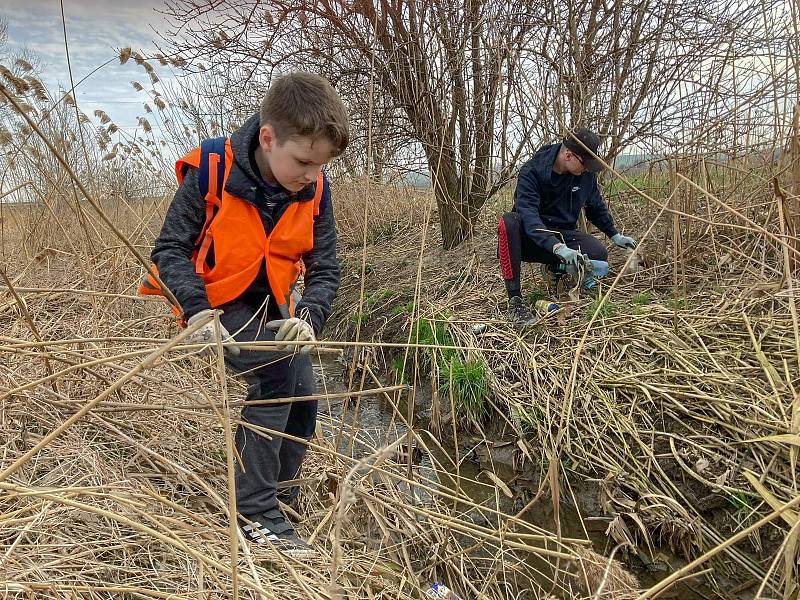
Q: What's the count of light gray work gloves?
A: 2